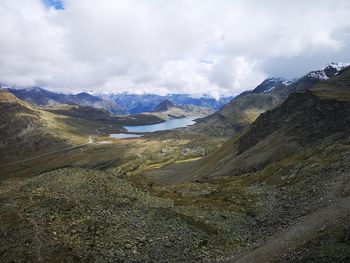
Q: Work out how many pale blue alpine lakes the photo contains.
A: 2